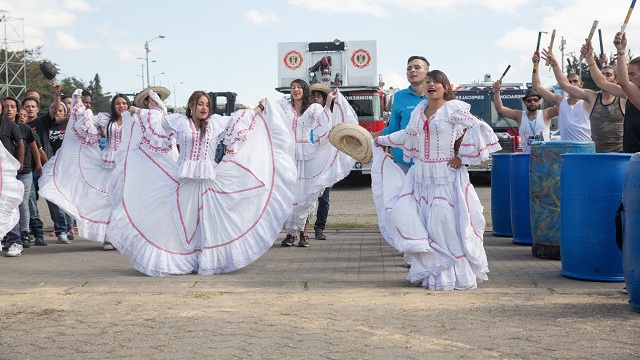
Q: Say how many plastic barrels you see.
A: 5